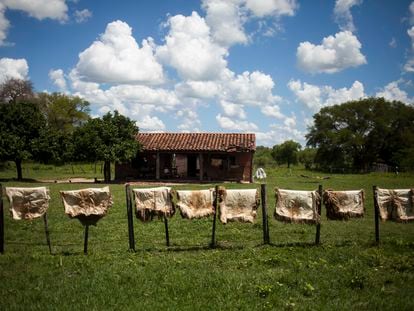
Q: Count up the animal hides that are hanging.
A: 8